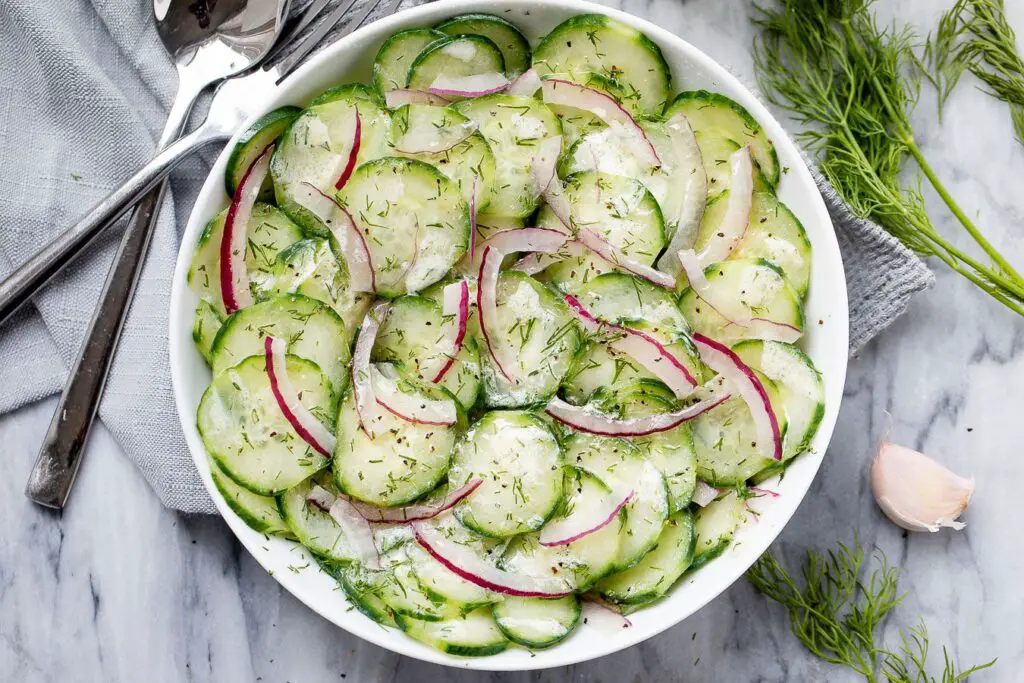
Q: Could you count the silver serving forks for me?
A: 1